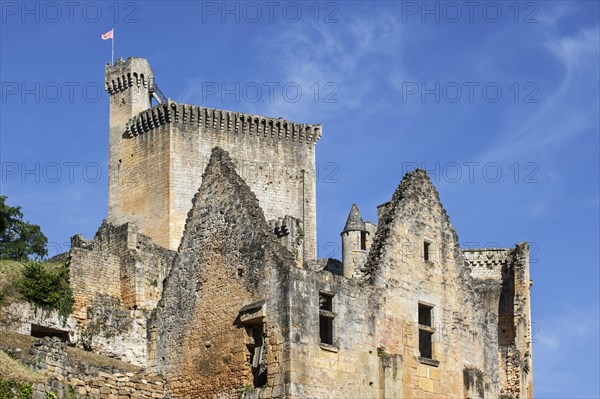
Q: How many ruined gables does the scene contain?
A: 2